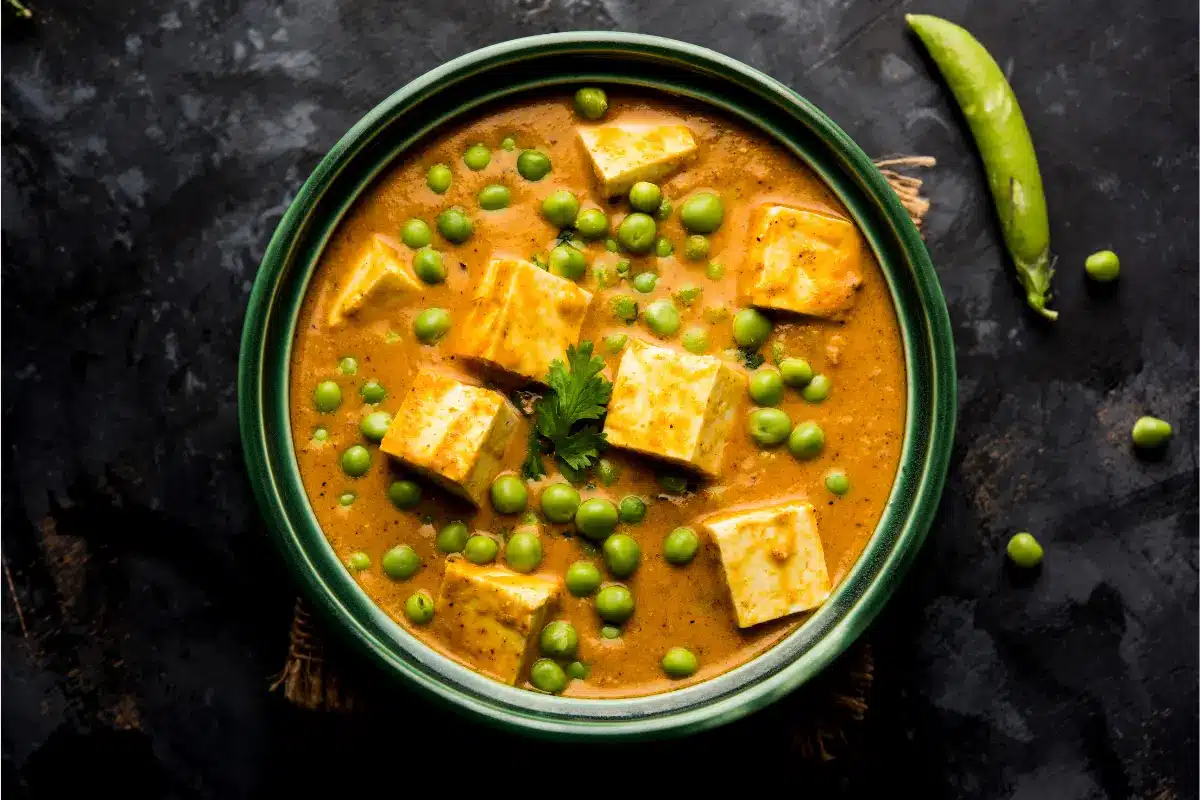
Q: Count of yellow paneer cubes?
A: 8